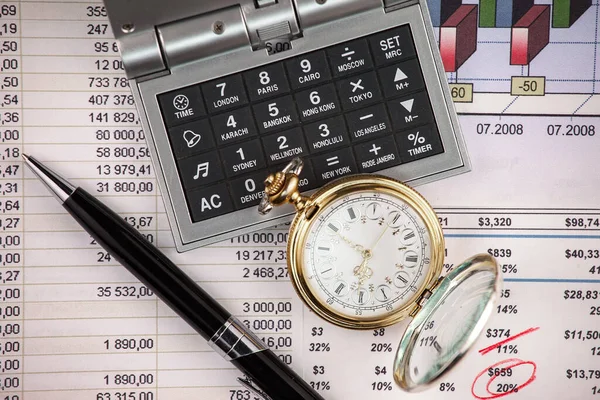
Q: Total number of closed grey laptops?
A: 0